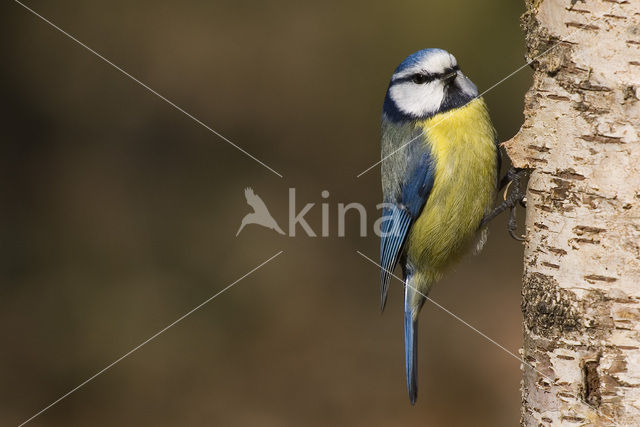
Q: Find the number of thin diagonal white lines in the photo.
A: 4